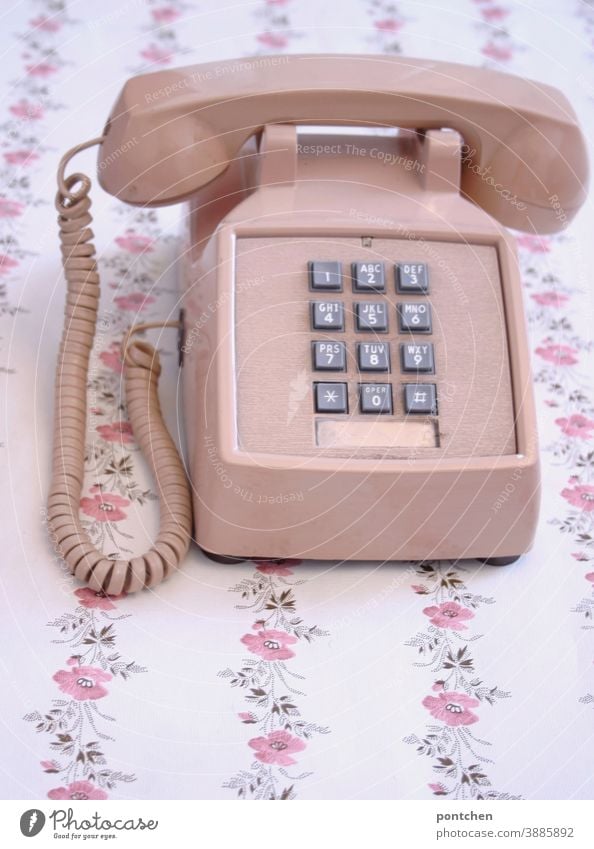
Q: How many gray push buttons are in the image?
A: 12